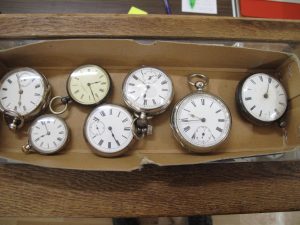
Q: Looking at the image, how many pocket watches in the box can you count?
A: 7